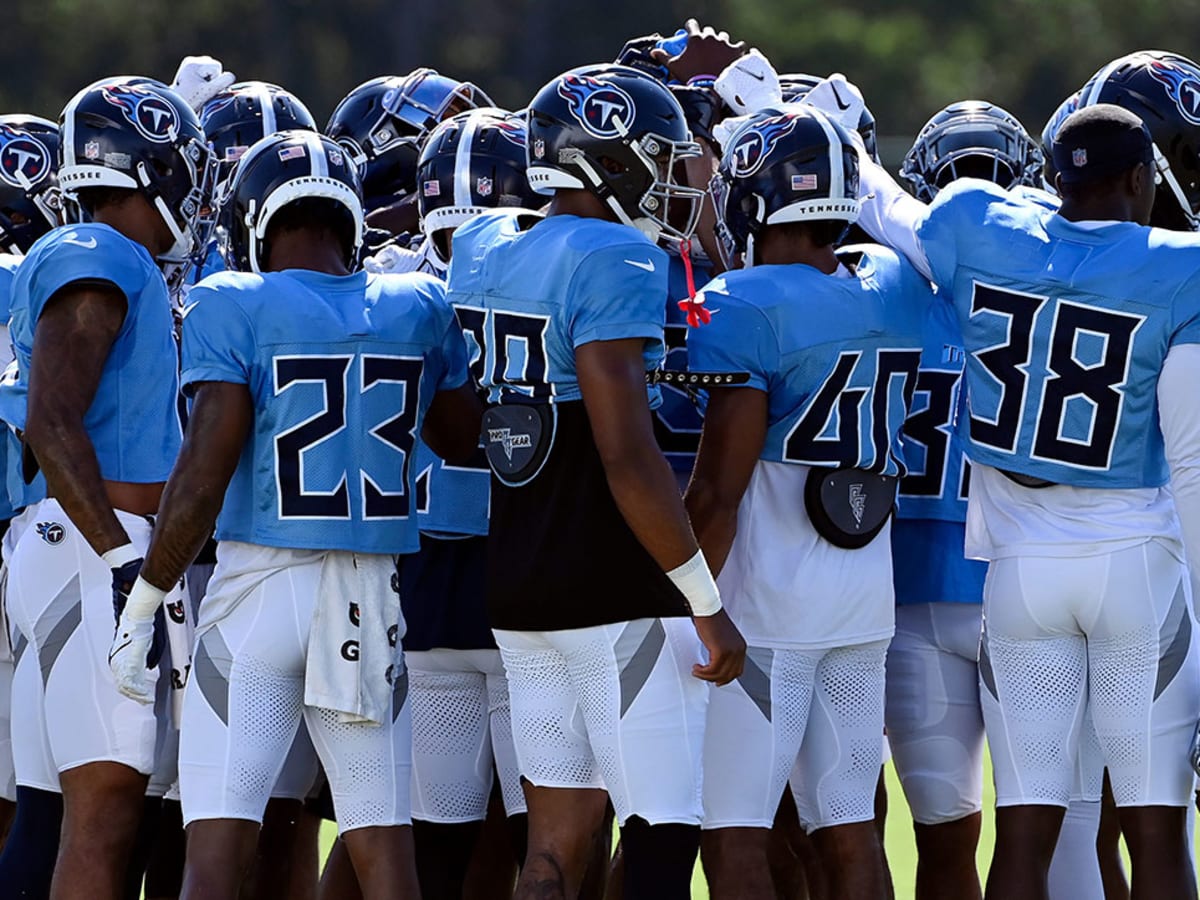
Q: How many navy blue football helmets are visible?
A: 12